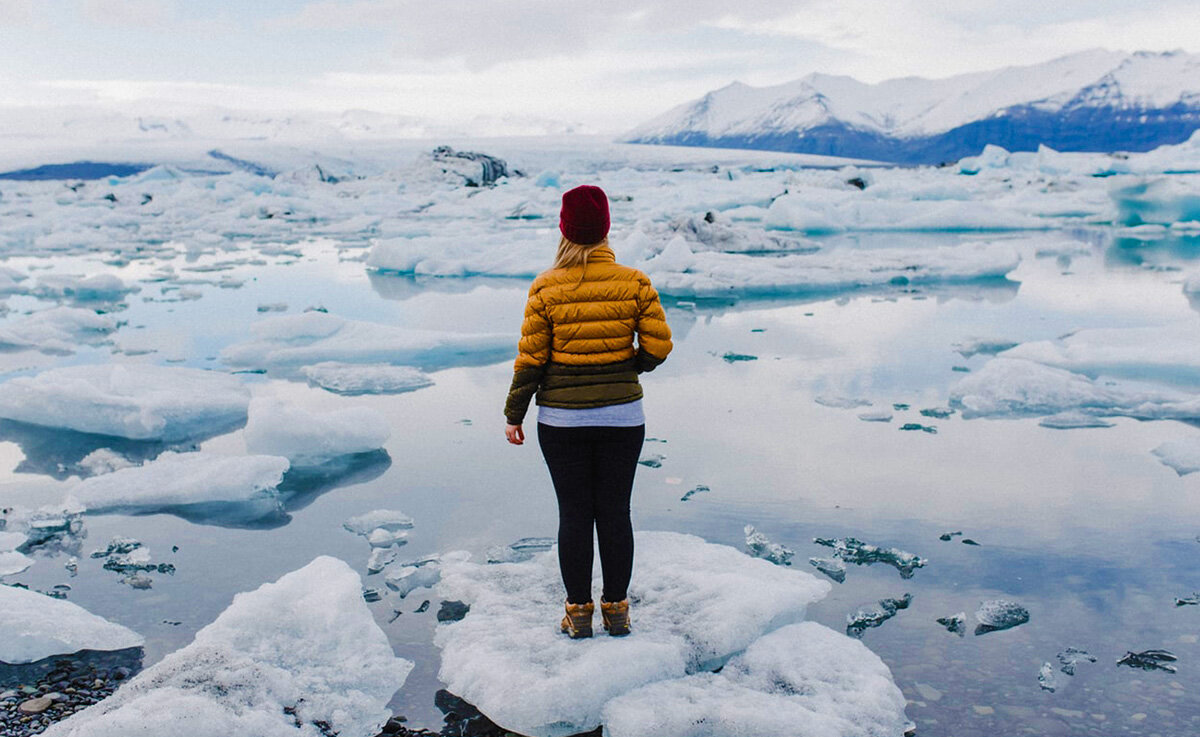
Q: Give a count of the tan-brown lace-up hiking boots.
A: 2